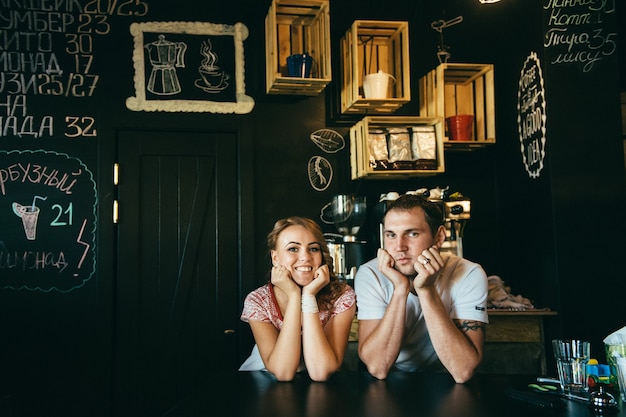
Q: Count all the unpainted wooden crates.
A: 4